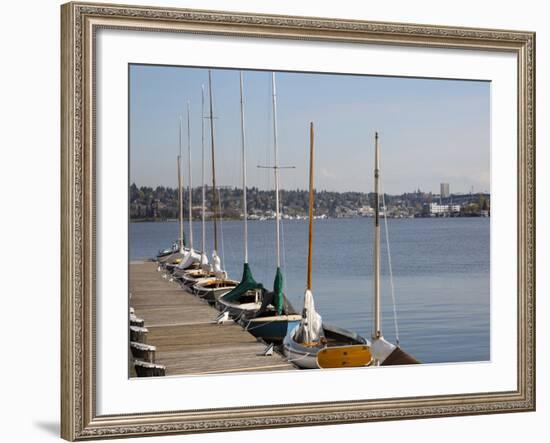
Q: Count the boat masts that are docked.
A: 9